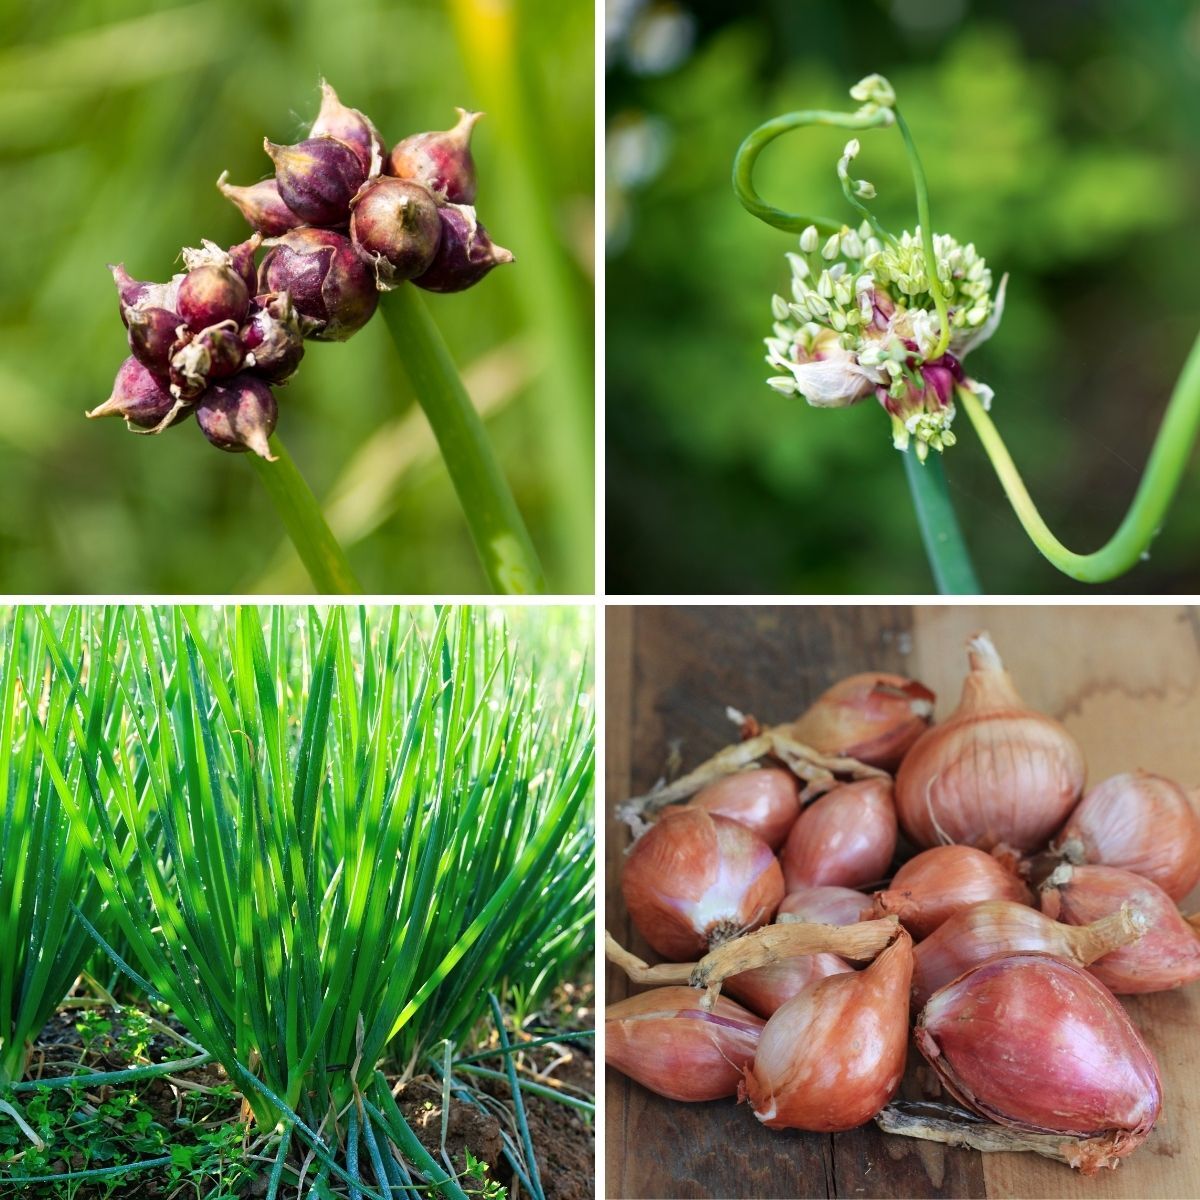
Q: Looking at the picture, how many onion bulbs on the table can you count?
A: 14